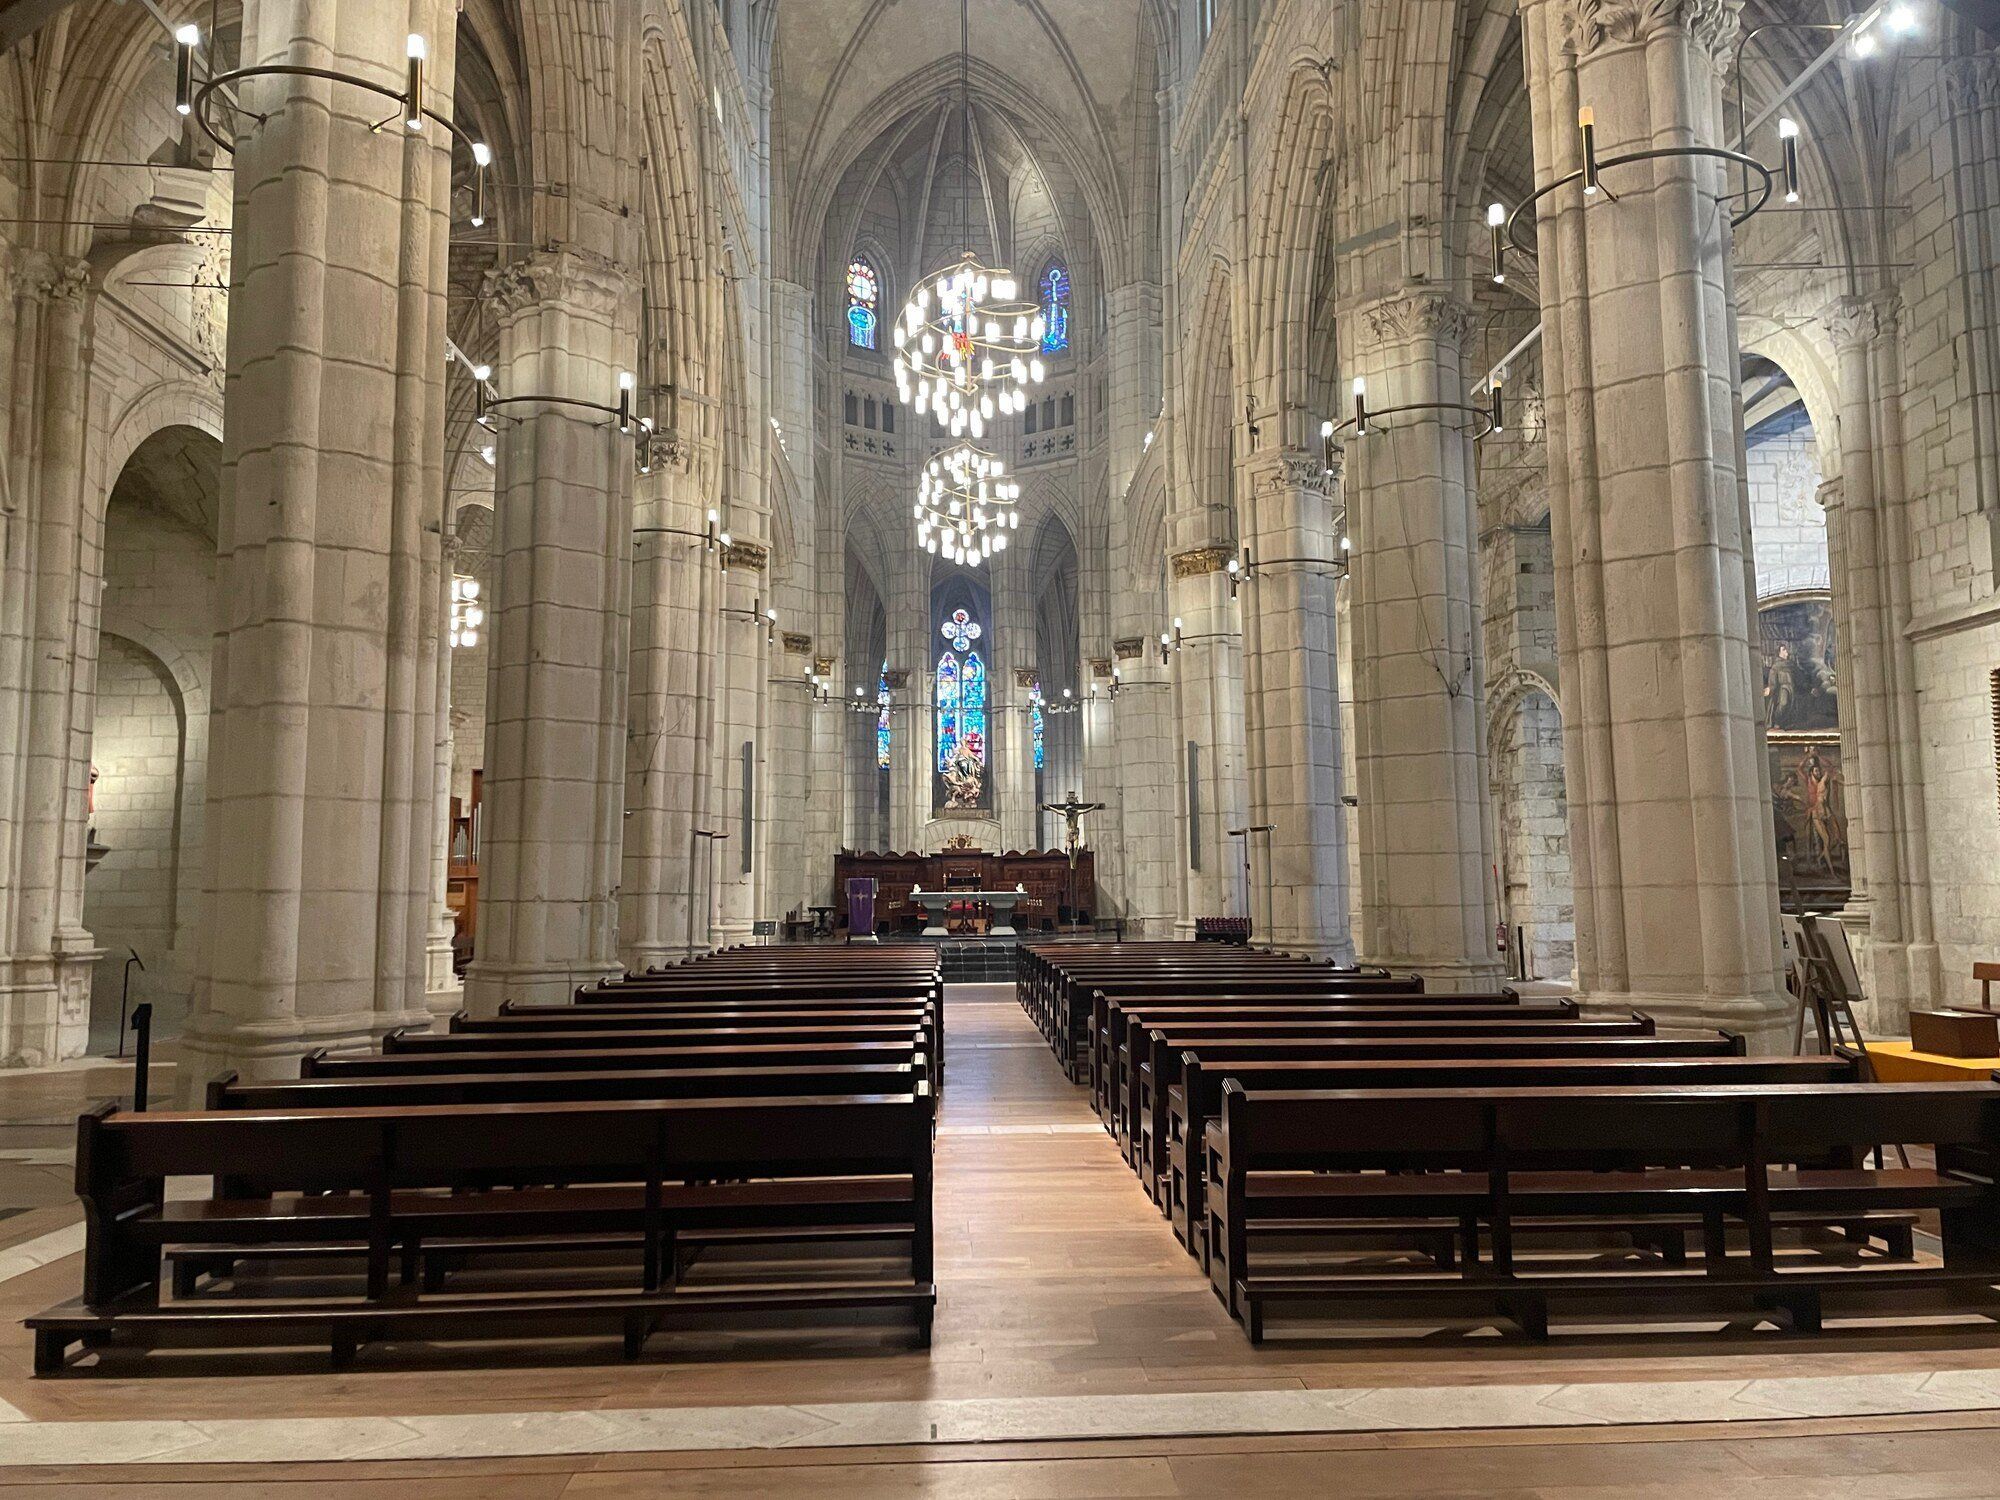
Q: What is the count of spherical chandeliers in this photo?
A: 2